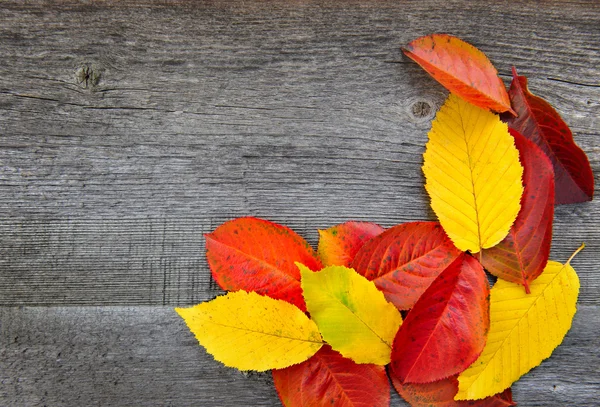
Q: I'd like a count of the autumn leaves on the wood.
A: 13